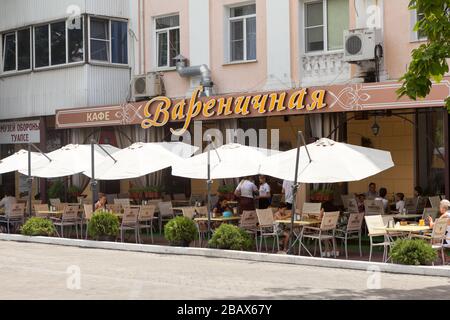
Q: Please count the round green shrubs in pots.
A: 5